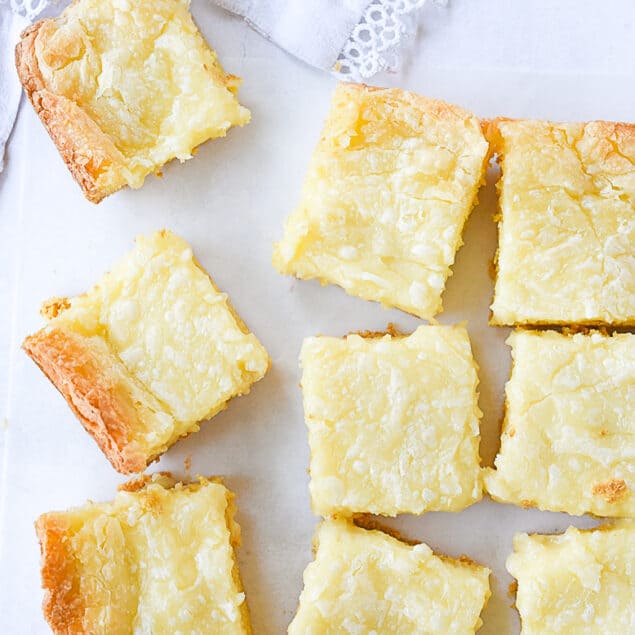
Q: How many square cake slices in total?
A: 9